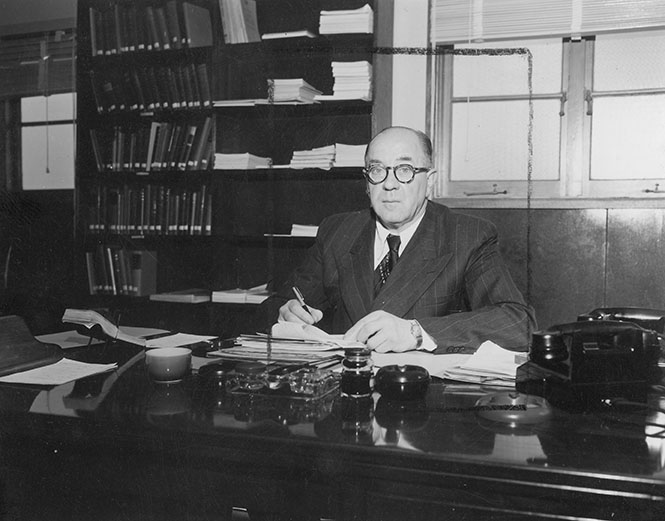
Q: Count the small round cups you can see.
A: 1